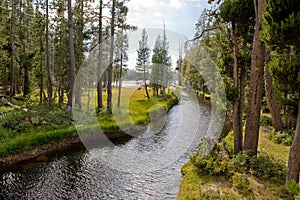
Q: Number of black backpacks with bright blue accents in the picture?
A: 0